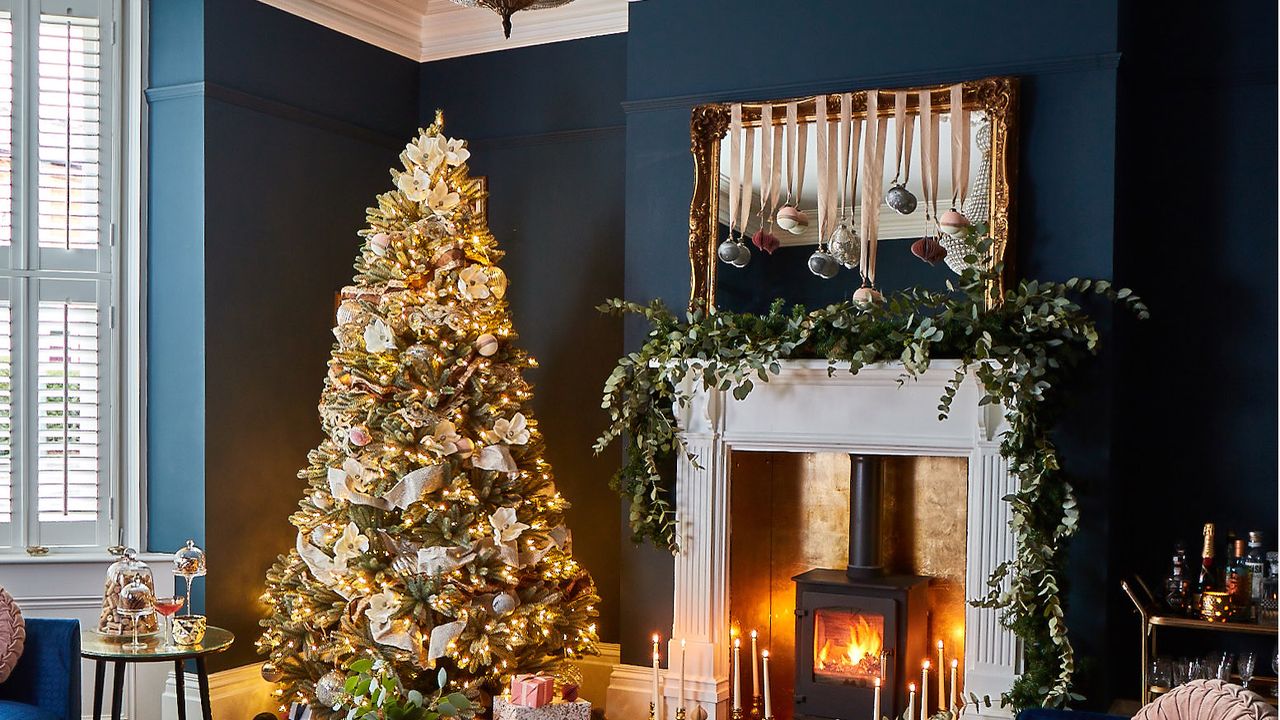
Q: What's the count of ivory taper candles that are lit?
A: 11